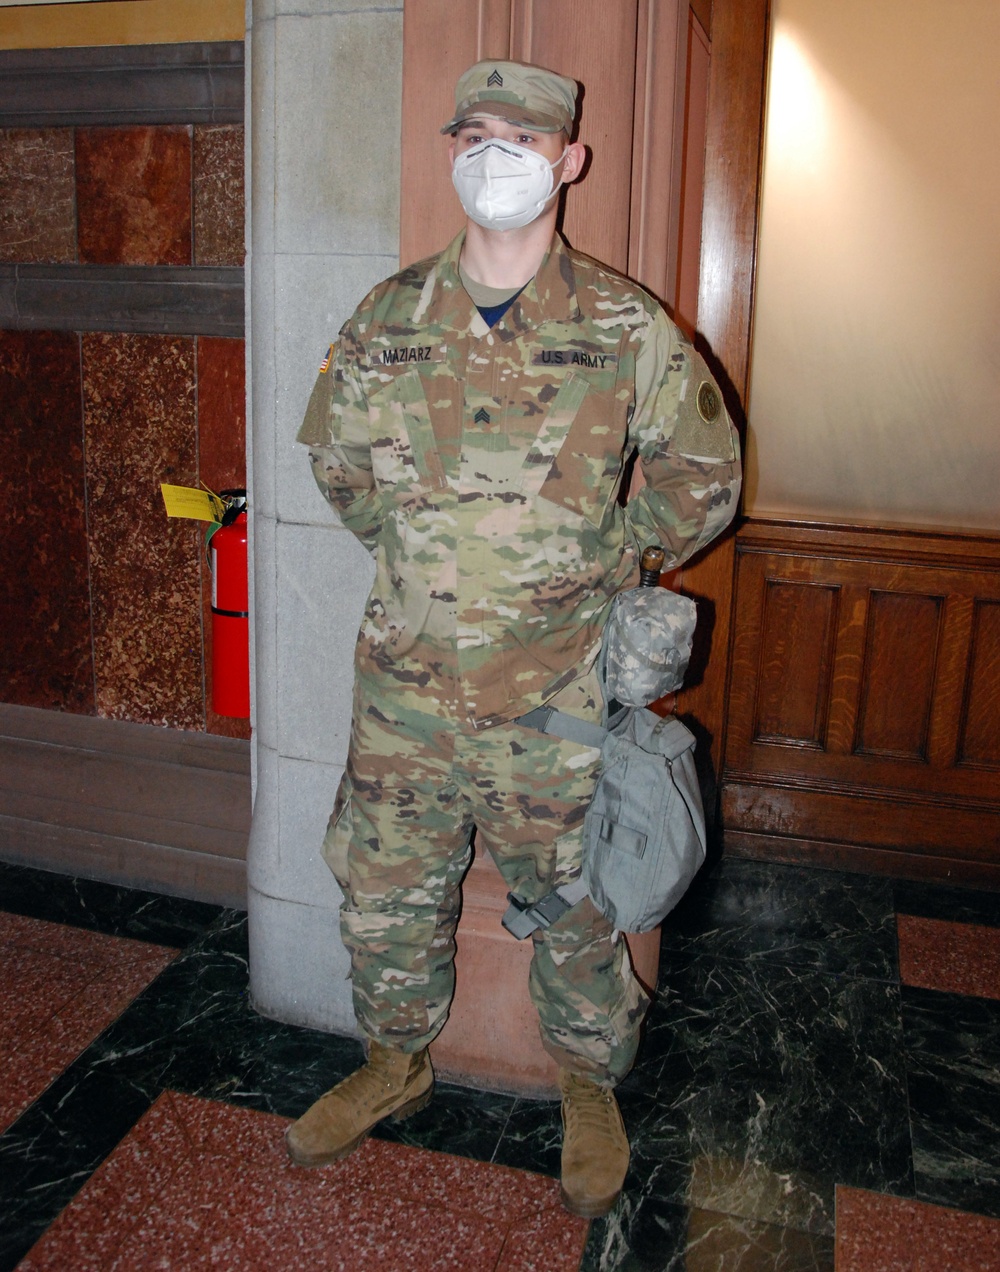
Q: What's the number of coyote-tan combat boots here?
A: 2